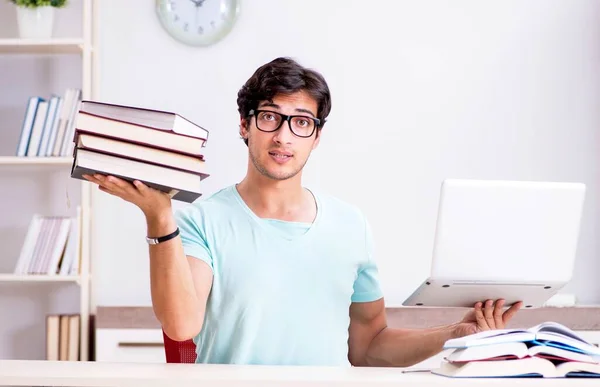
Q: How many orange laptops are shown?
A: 0